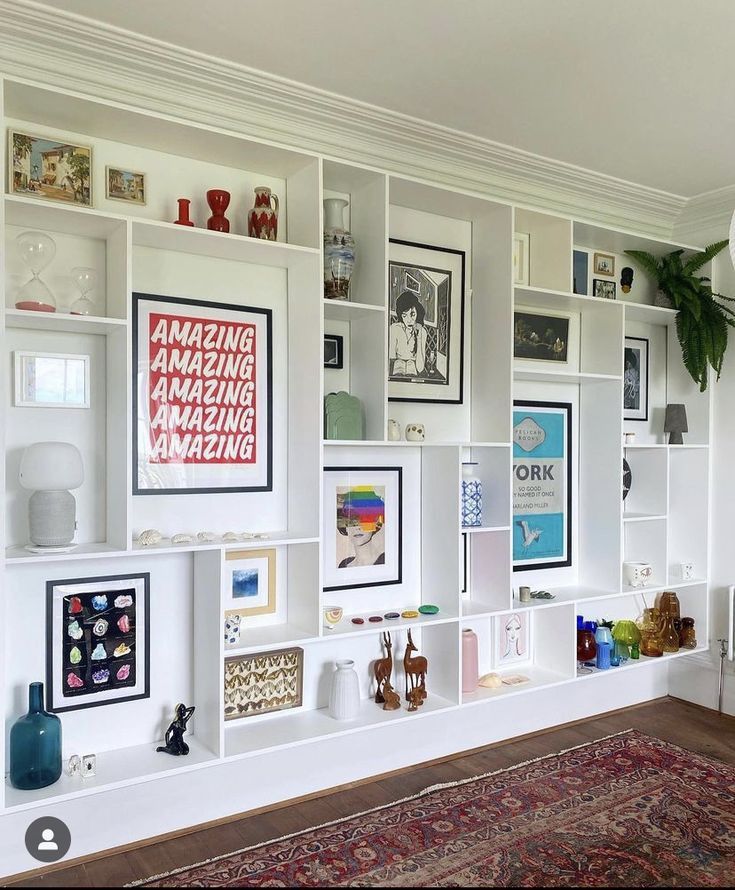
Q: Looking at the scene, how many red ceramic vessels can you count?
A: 3